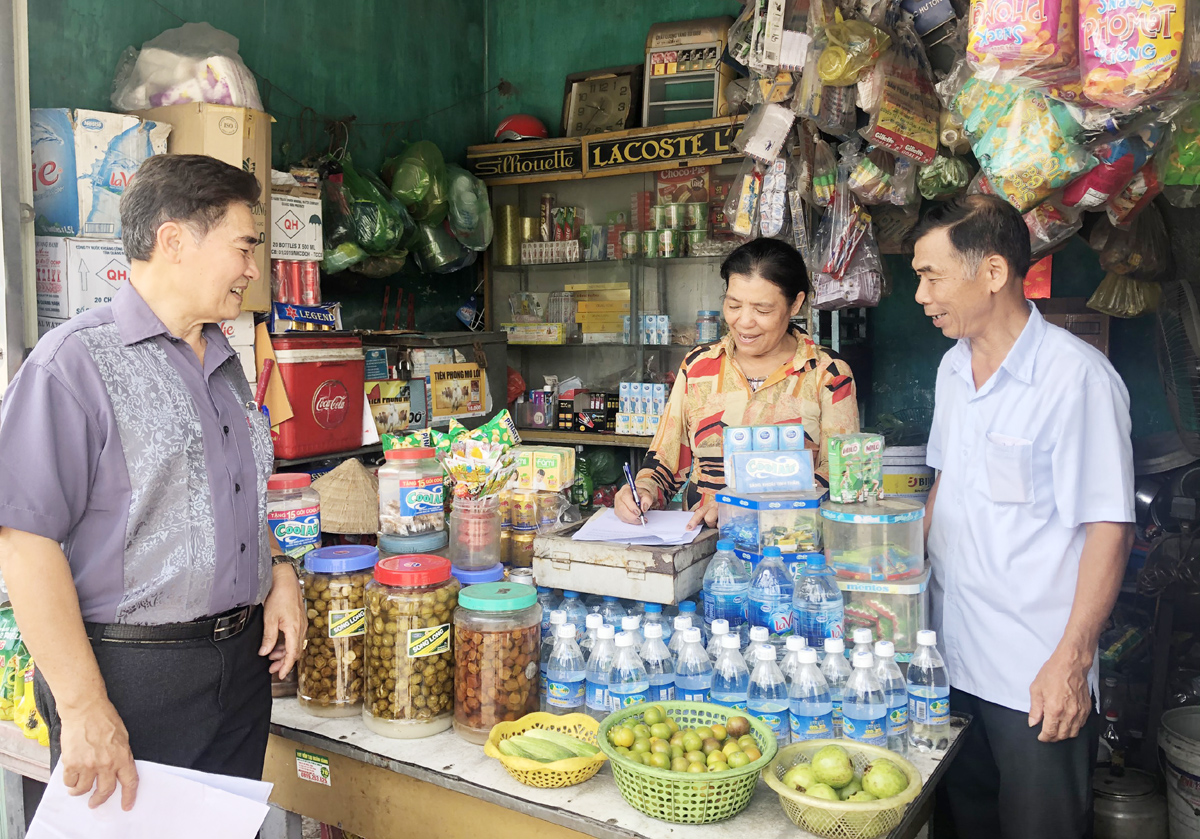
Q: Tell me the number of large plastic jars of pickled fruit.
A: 3